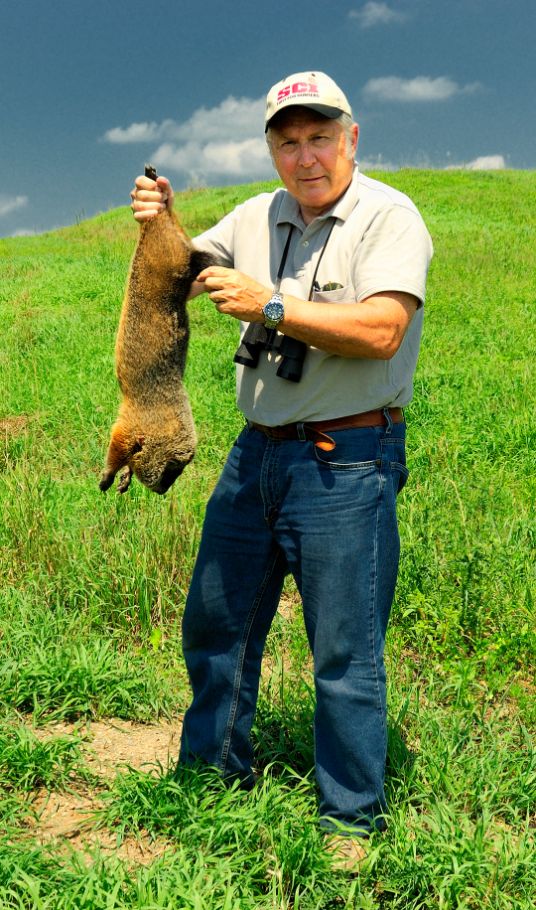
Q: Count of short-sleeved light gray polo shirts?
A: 1